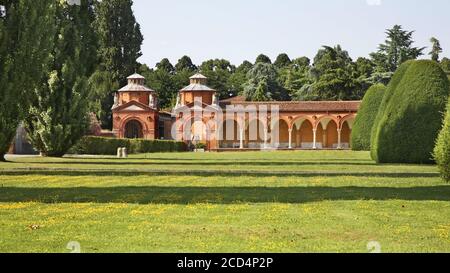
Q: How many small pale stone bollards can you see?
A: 2